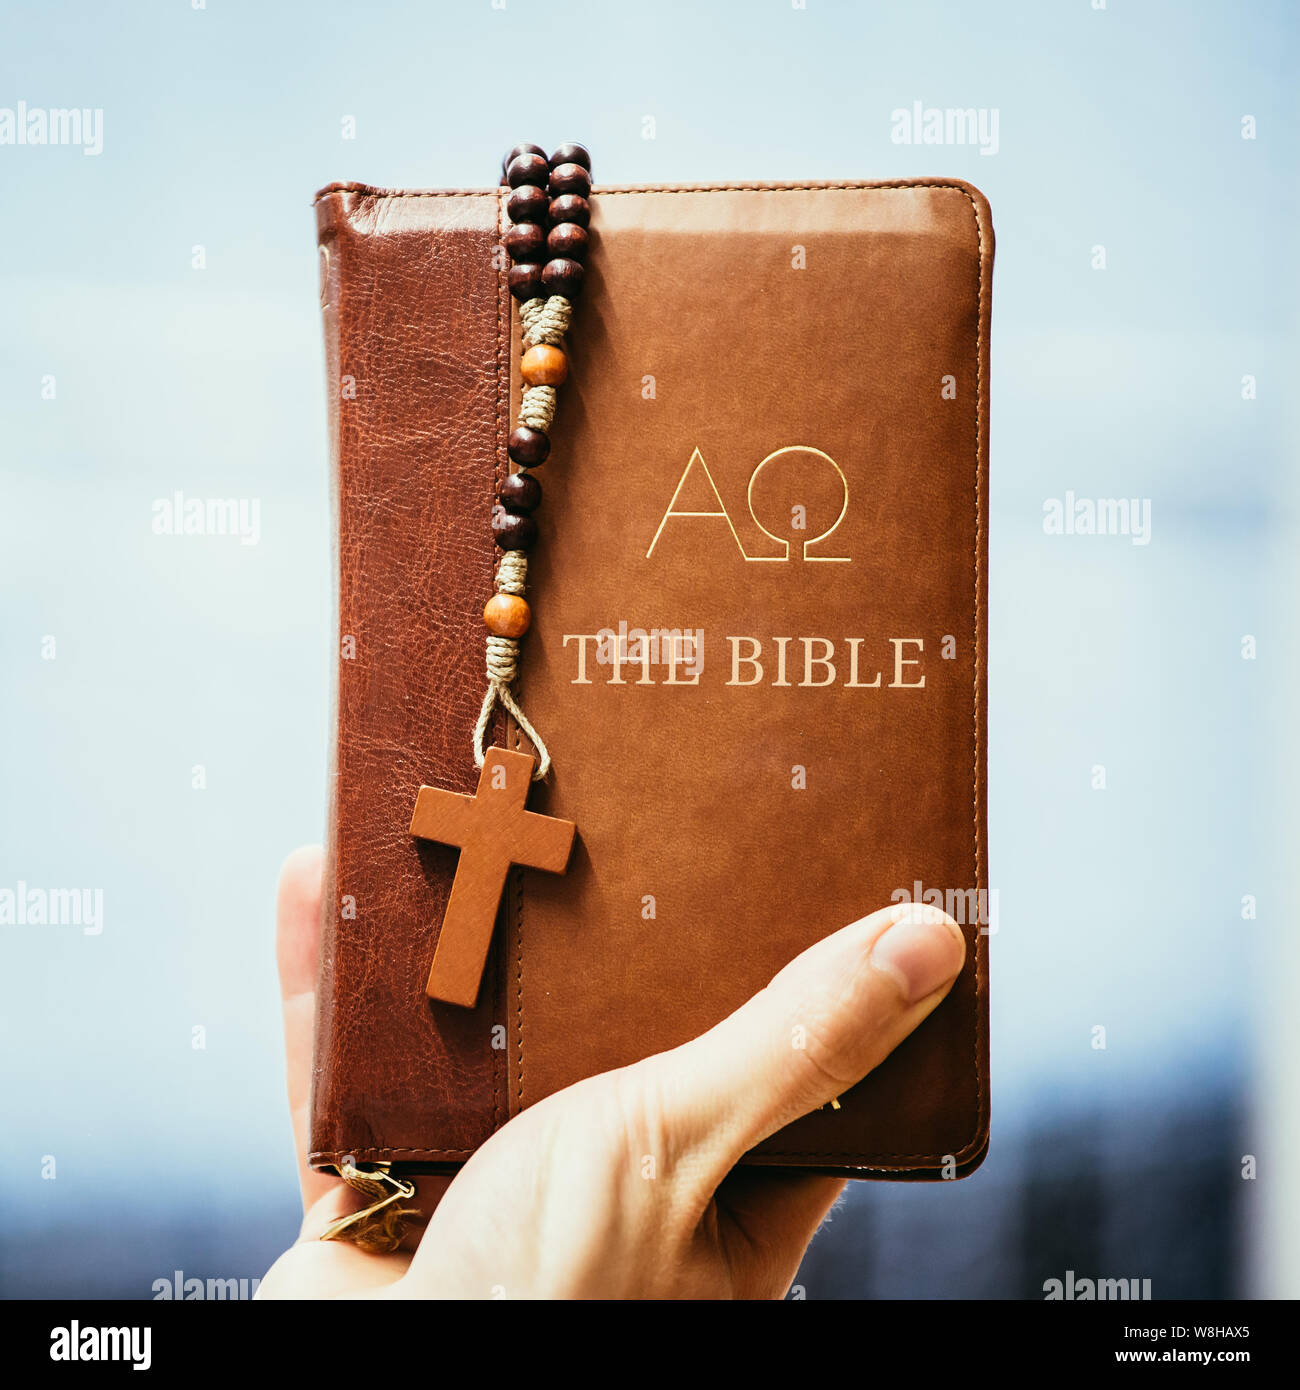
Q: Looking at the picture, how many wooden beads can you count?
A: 15